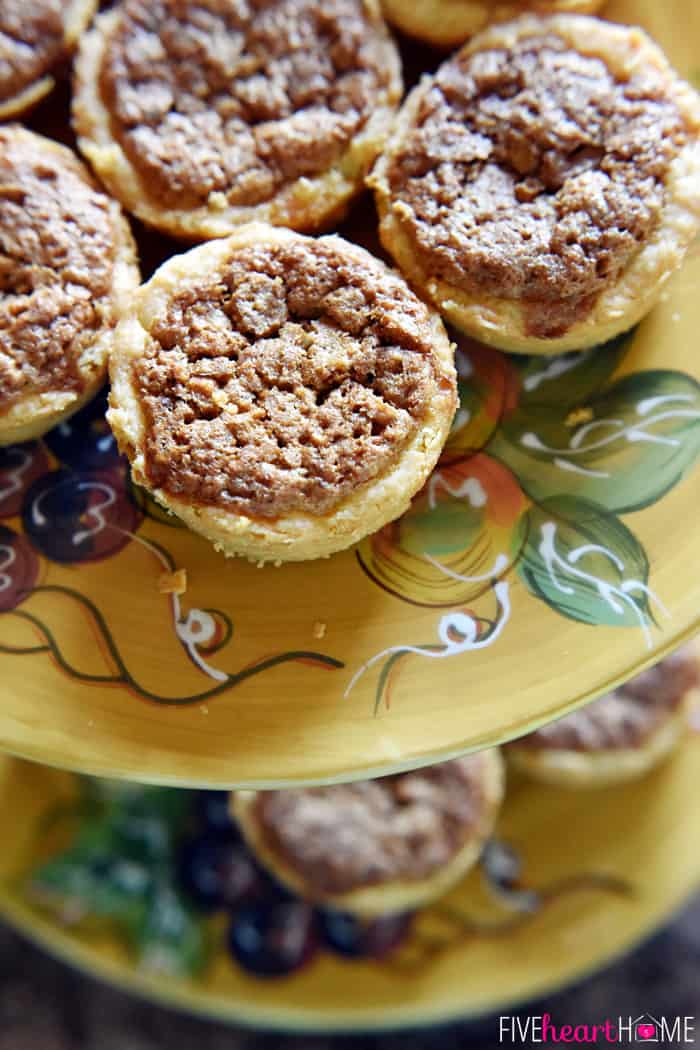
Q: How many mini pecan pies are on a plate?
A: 8